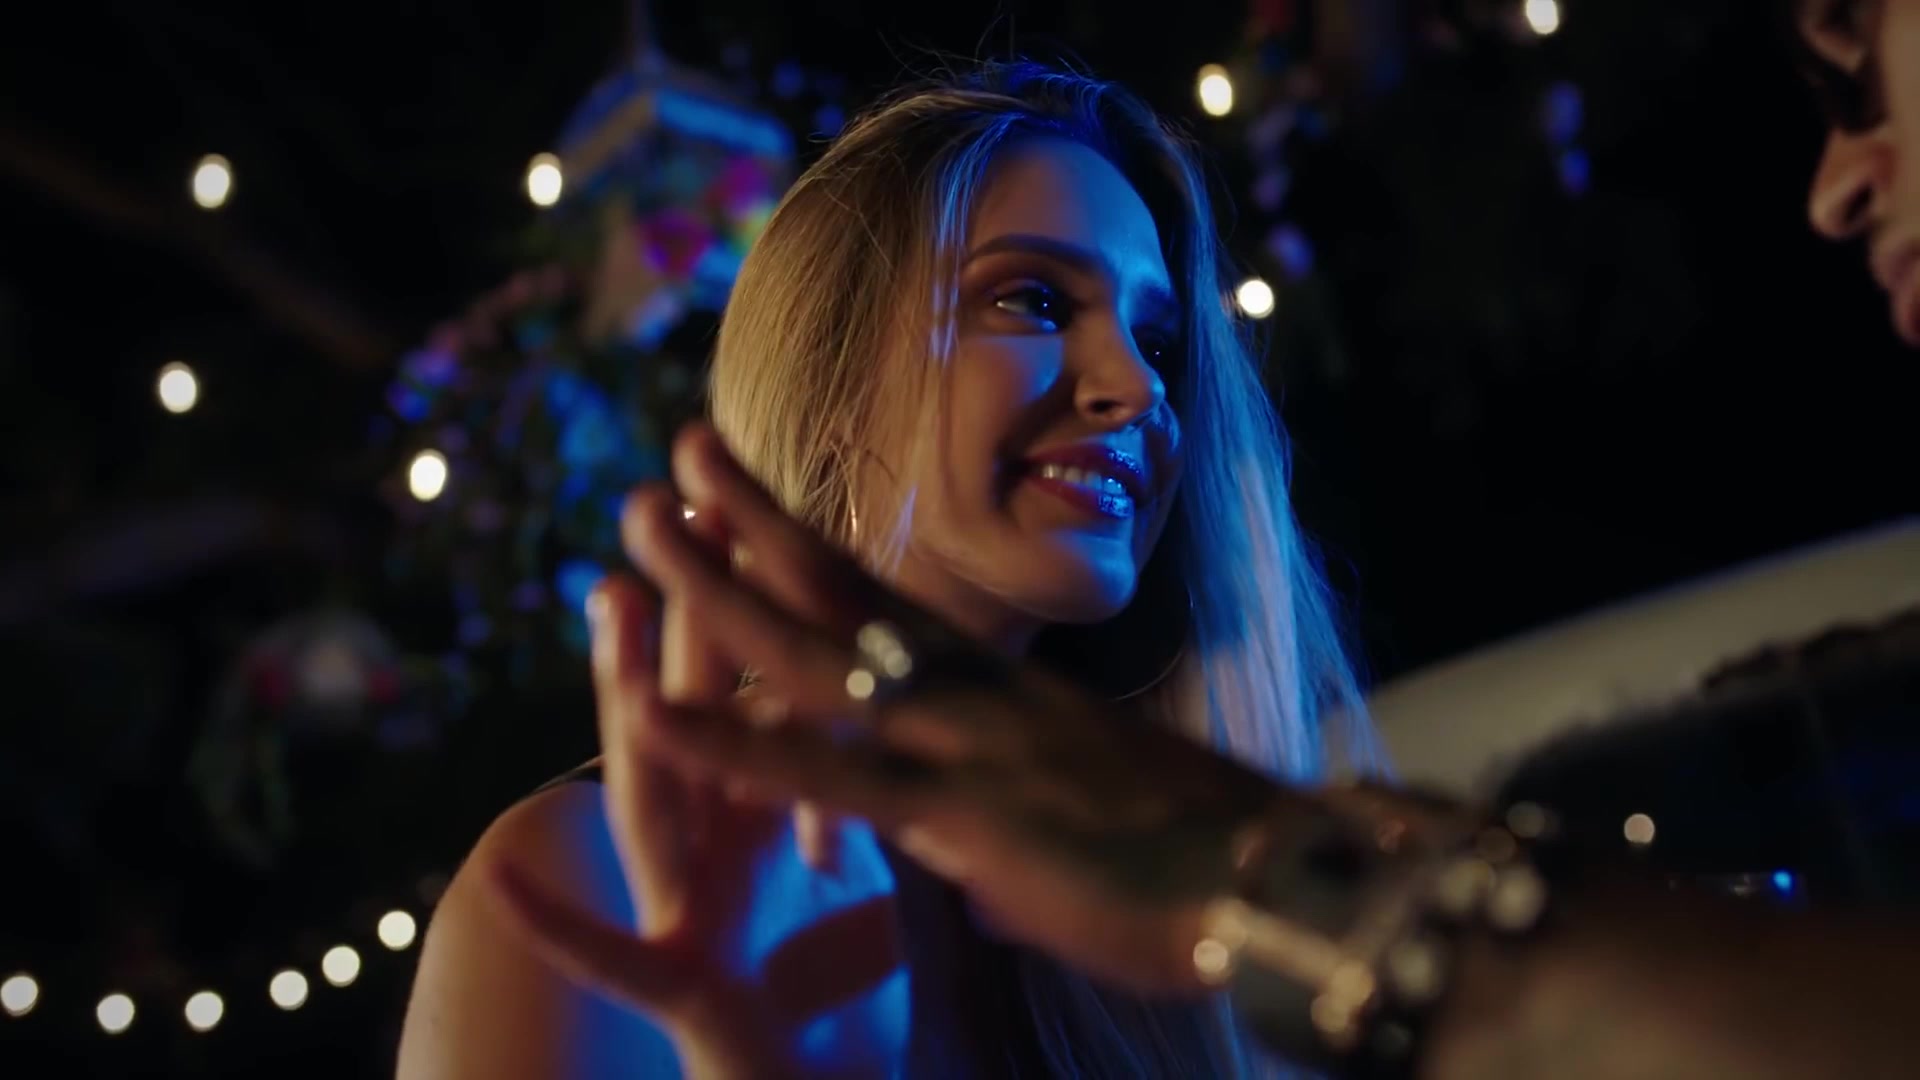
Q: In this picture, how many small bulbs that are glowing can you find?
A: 13